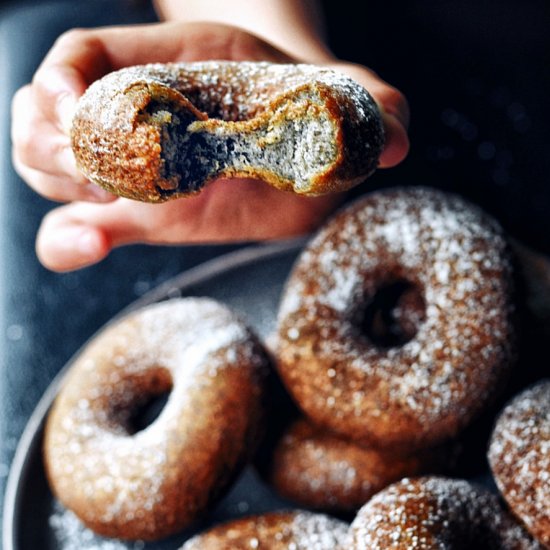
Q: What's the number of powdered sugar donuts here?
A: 7